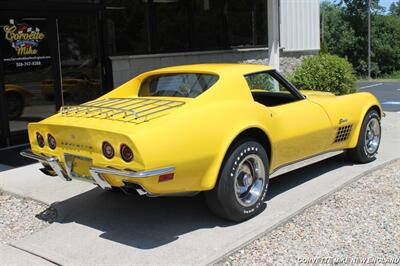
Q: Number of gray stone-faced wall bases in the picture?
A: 1